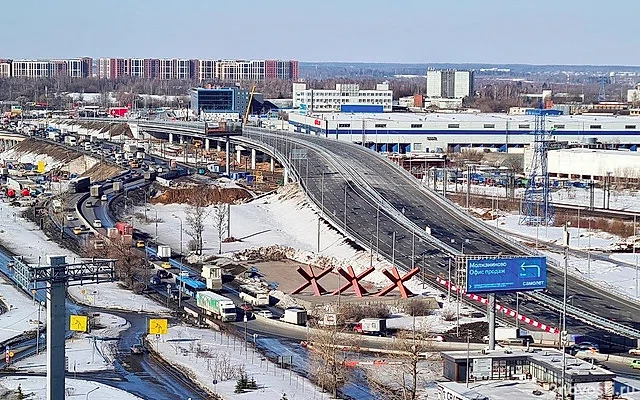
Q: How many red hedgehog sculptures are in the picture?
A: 3